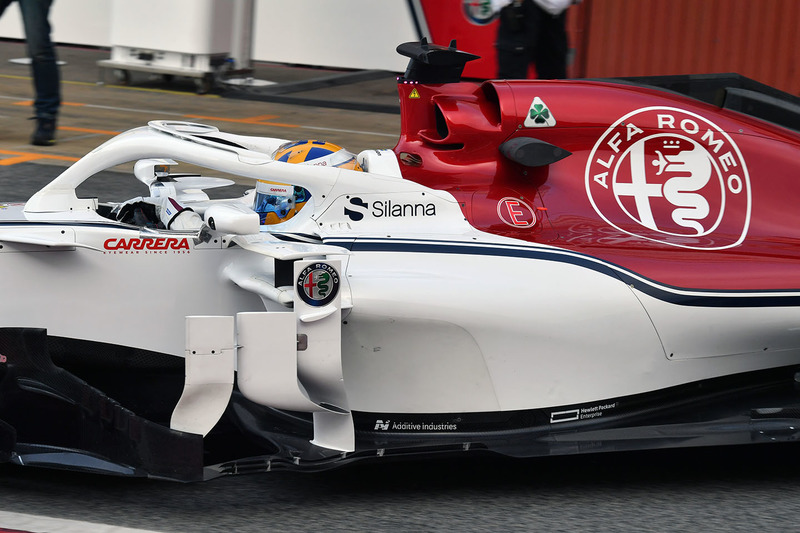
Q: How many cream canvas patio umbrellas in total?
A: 0